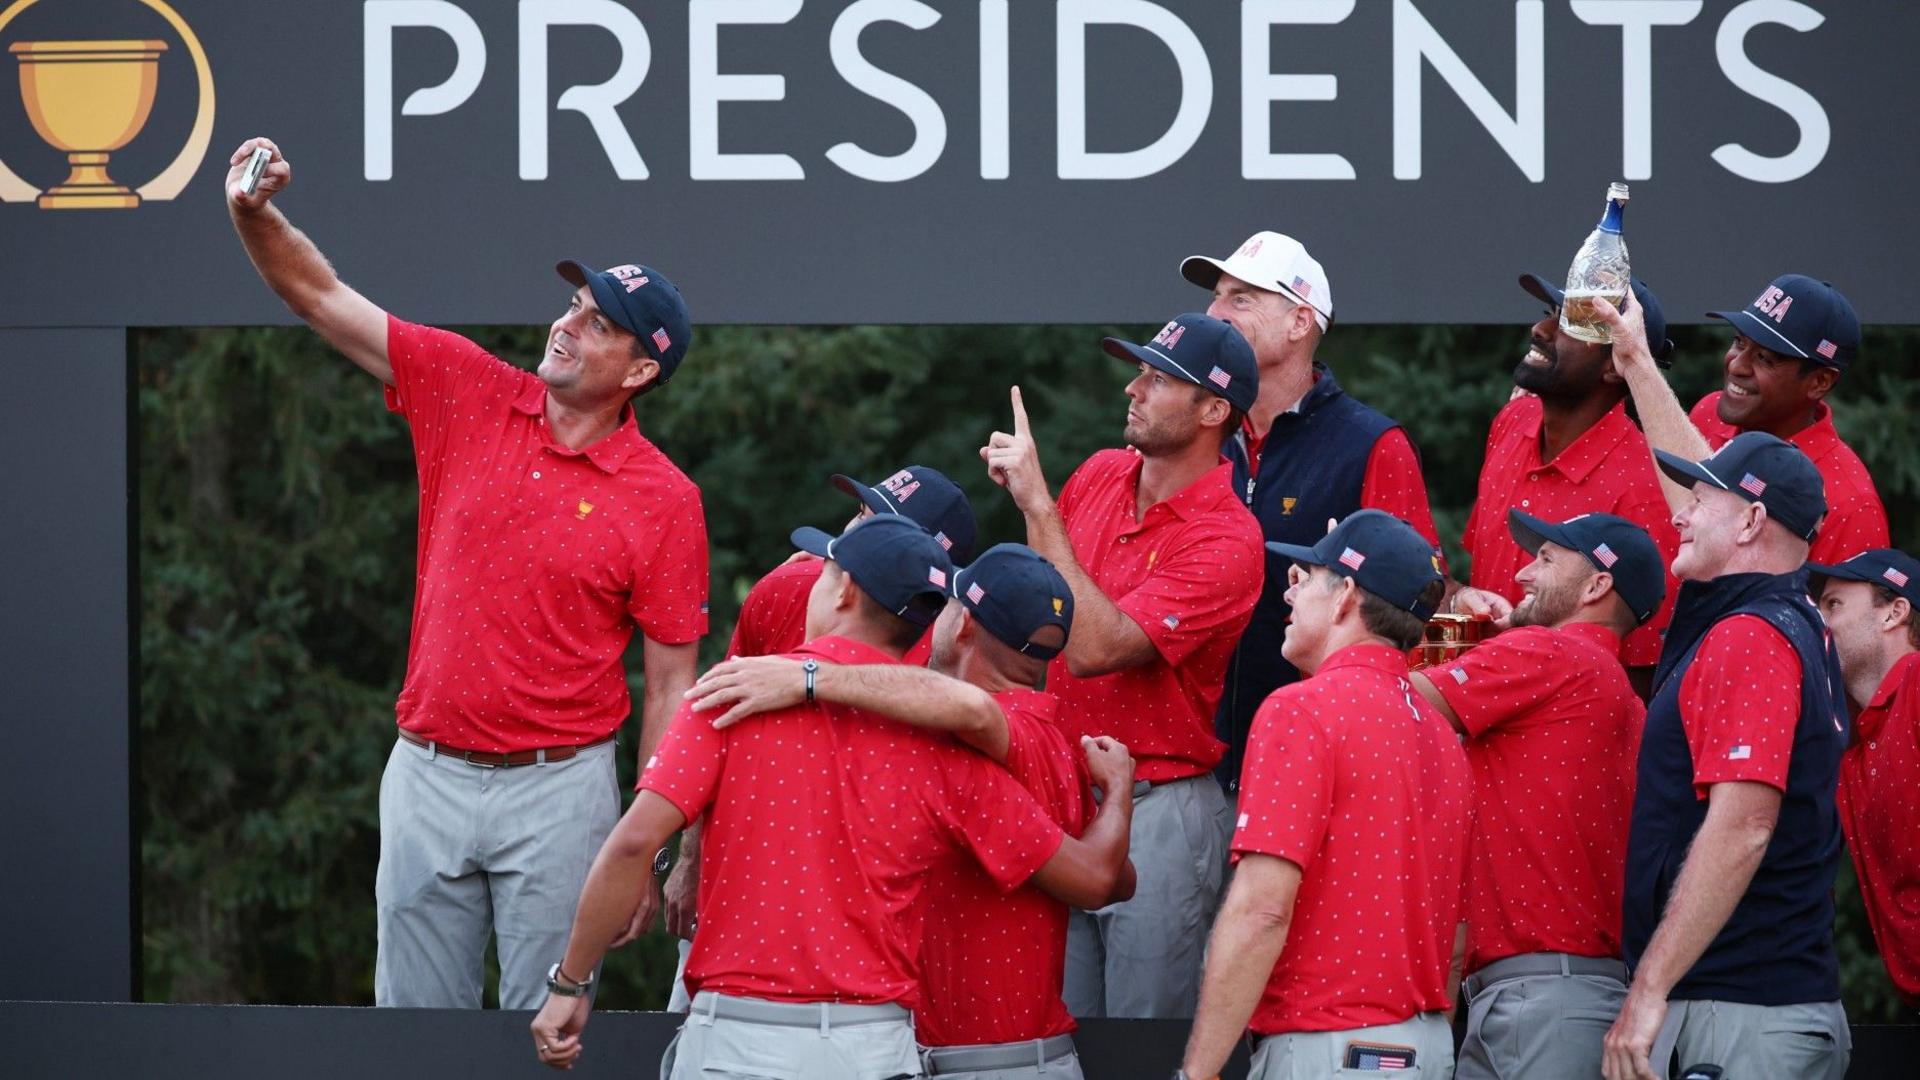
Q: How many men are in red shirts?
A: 12